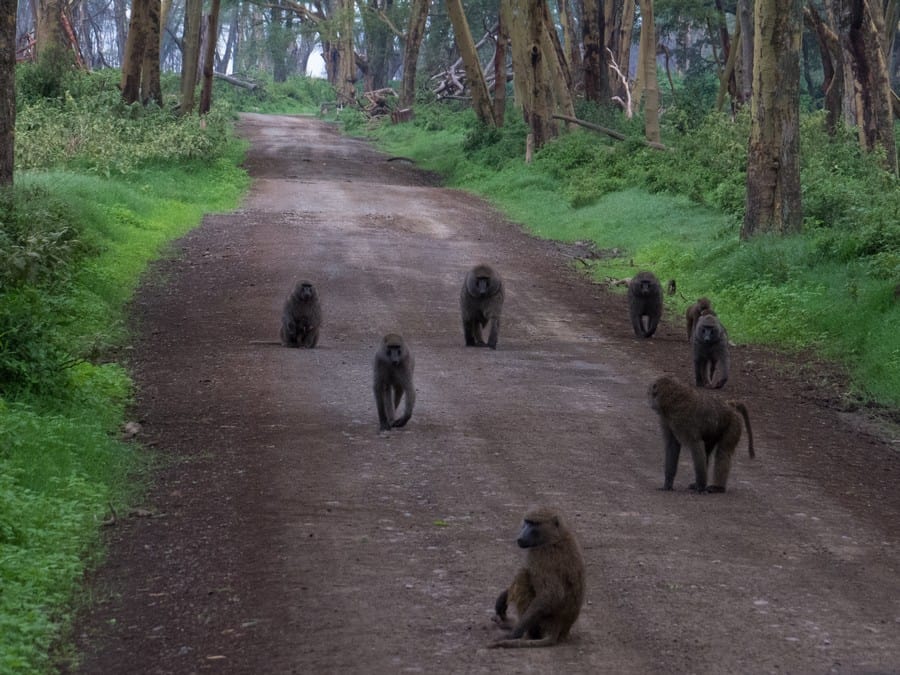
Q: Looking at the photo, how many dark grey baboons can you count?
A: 5